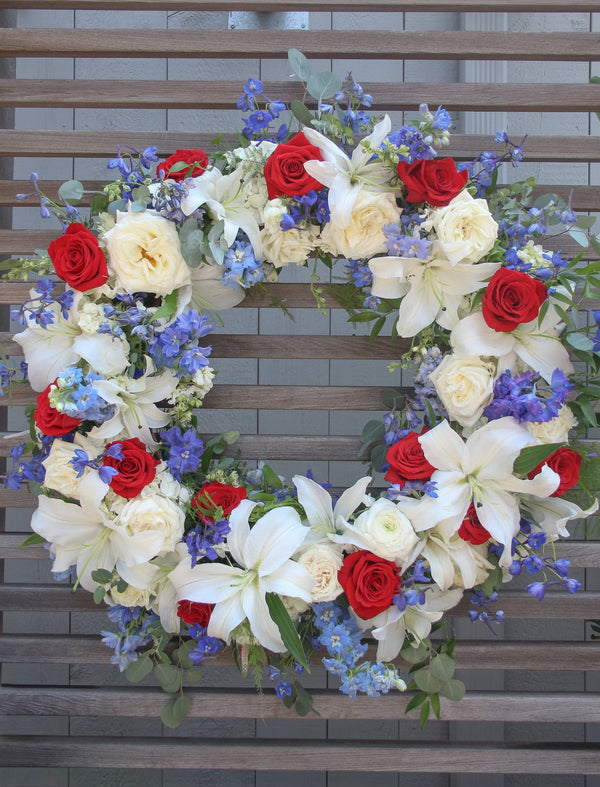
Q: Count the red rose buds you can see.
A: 13